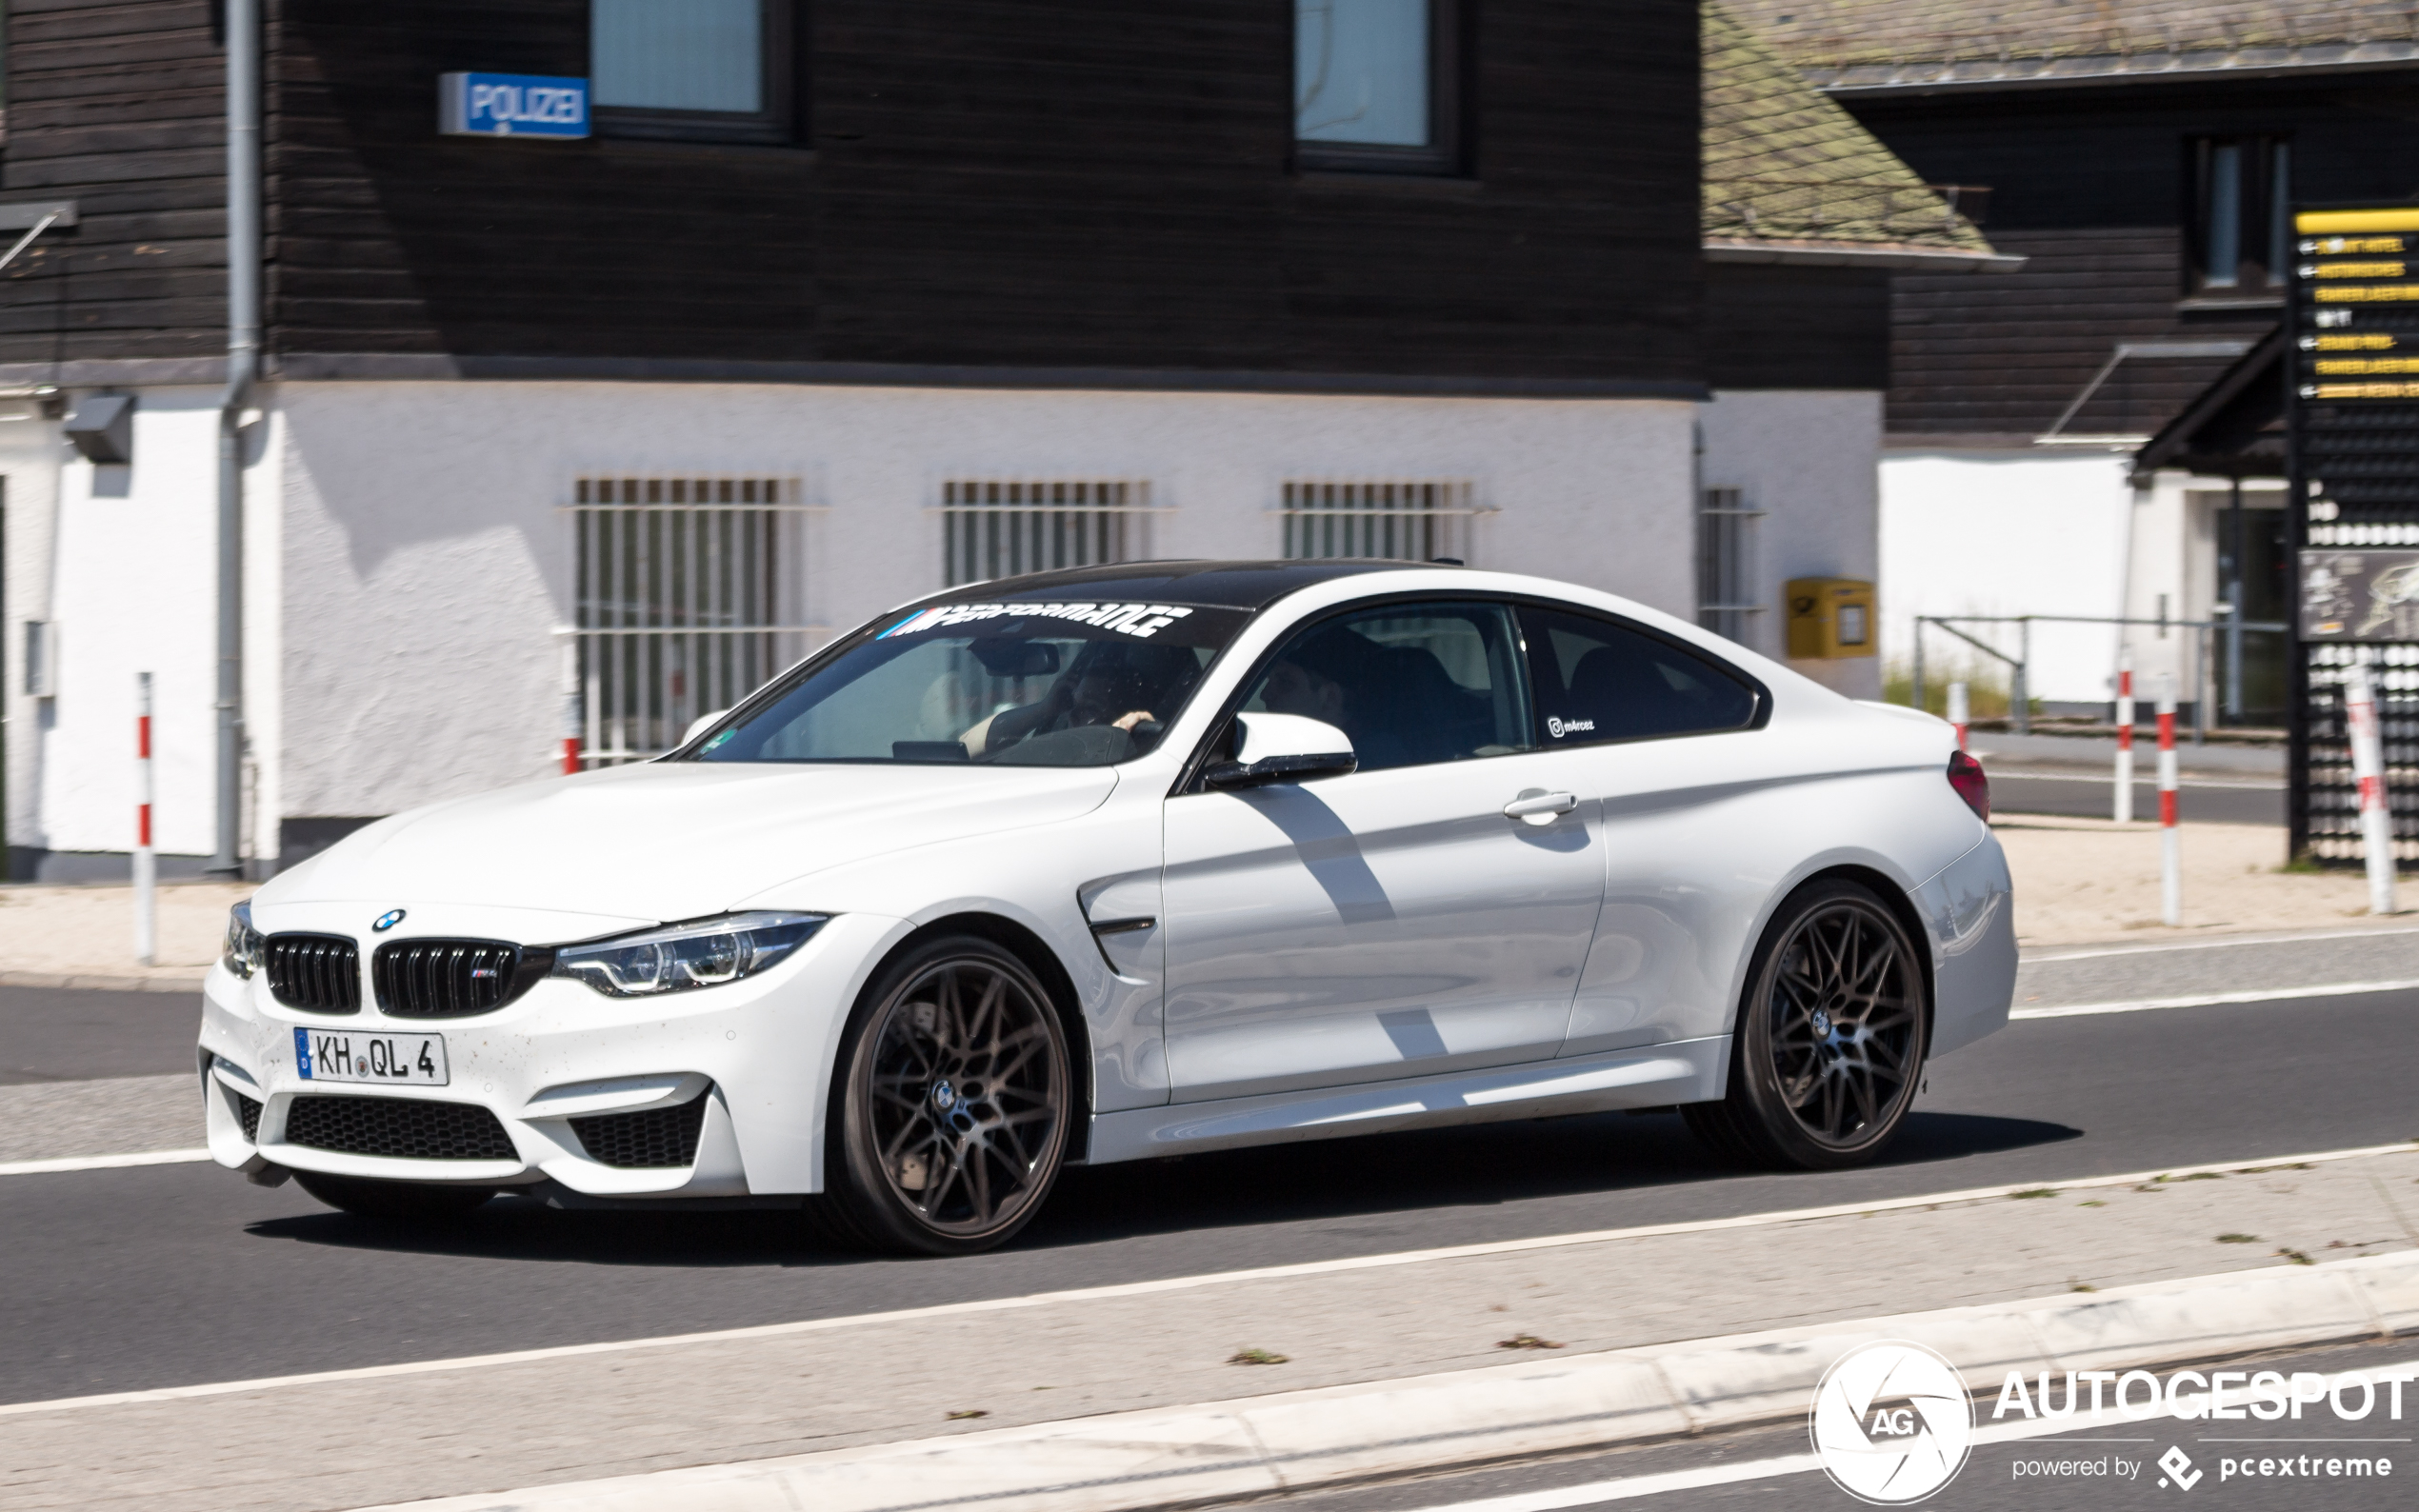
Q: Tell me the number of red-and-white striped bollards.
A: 6